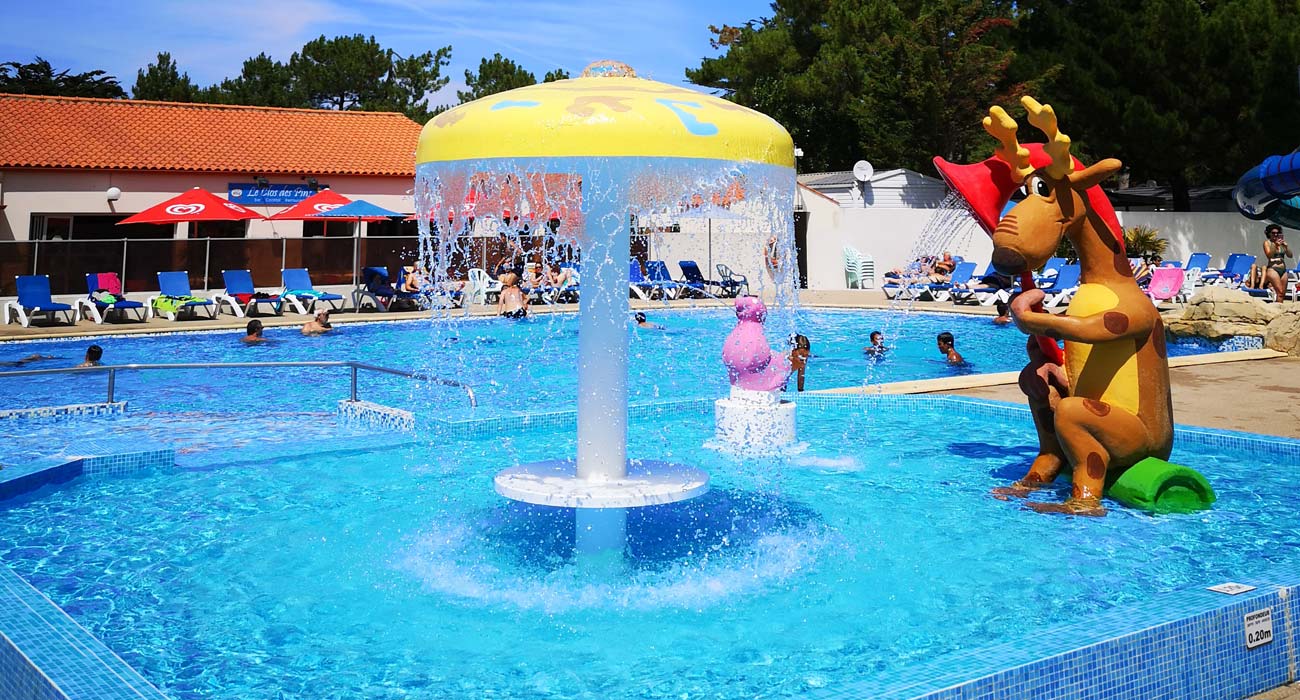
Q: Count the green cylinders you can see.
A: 1